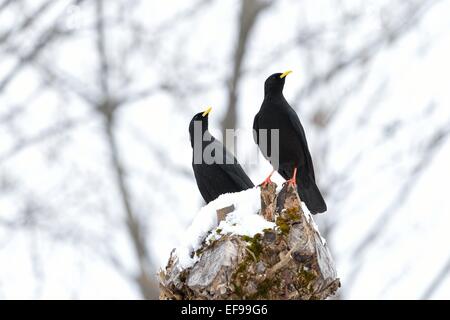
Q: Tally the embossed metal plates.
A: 0